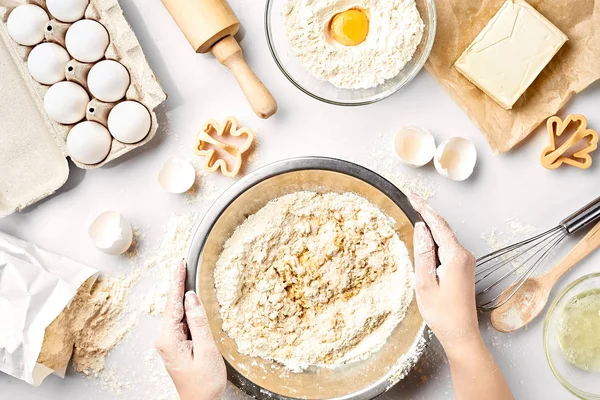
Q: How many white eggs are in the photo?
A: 8